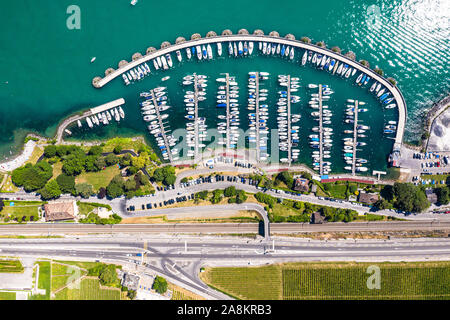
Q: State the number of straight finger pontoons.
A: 7